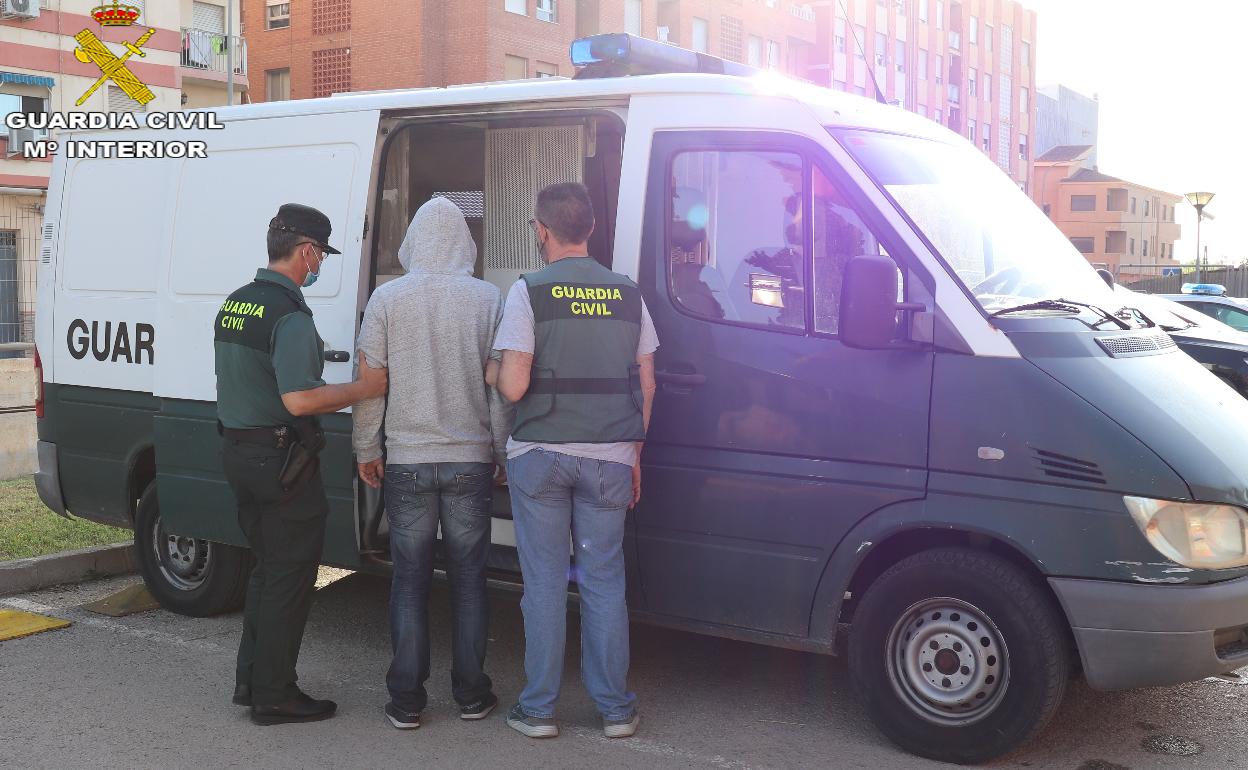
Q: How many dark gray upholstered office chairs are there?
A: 0